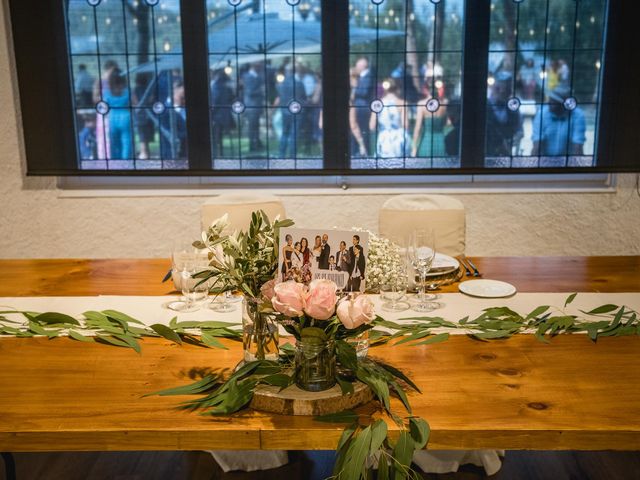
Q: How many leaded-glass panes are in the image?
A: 4